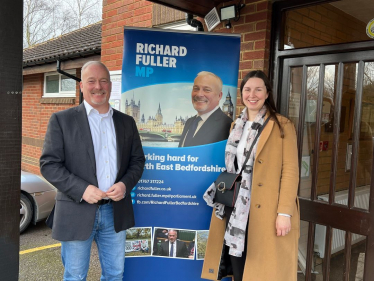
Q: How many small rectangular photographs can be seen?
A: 3